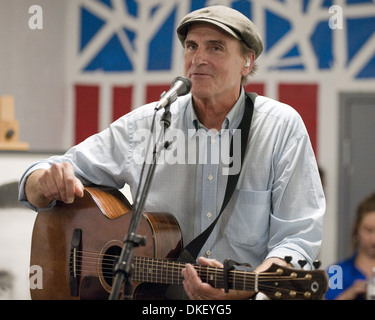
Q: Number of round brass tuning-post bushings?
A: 6